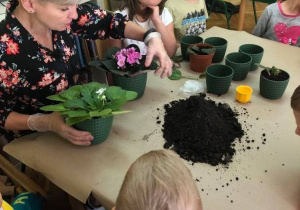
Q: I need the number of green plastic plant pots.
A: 8